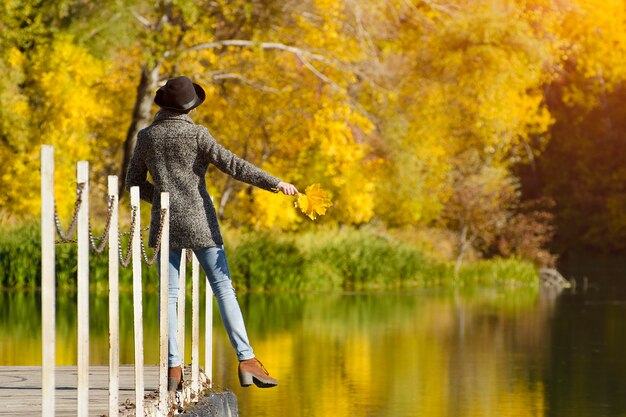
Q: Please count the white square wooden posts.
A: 8